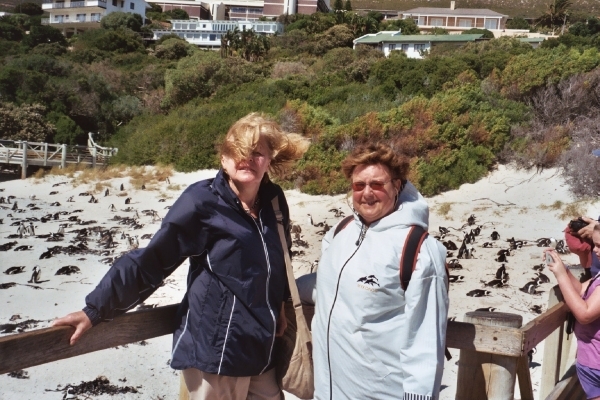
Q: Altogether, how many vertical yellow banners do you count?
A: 0